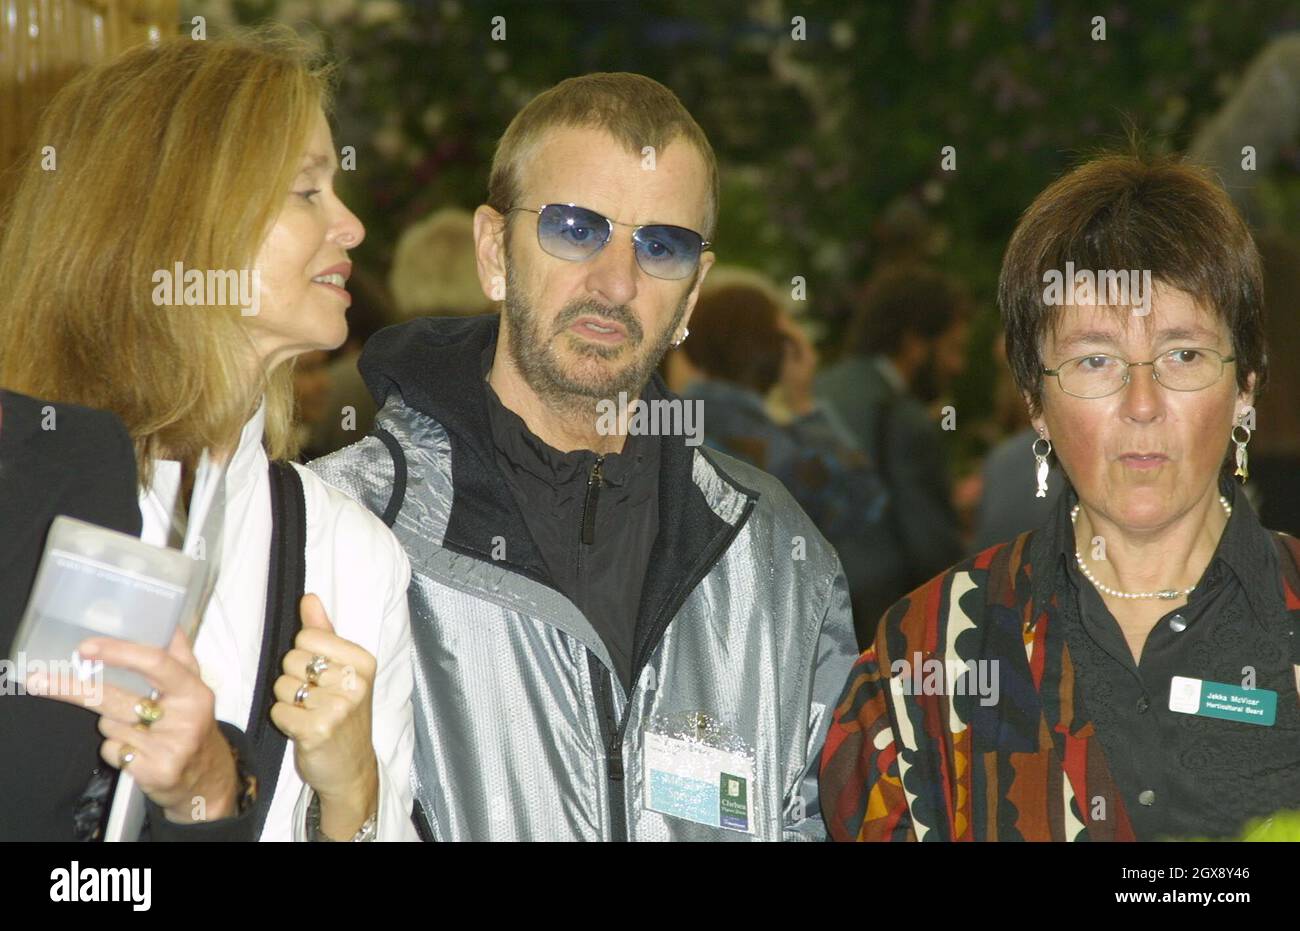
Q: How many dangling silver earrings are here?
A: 2